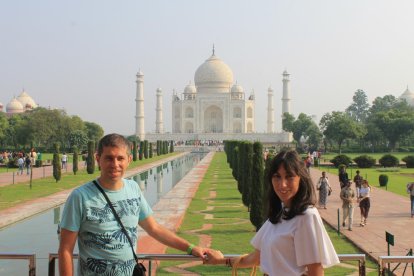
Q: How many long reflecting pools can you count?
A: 1